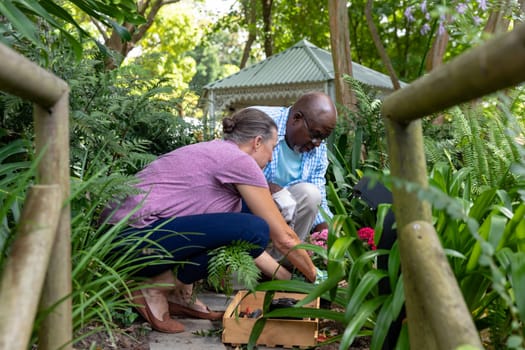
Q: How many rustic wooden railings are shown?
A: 2